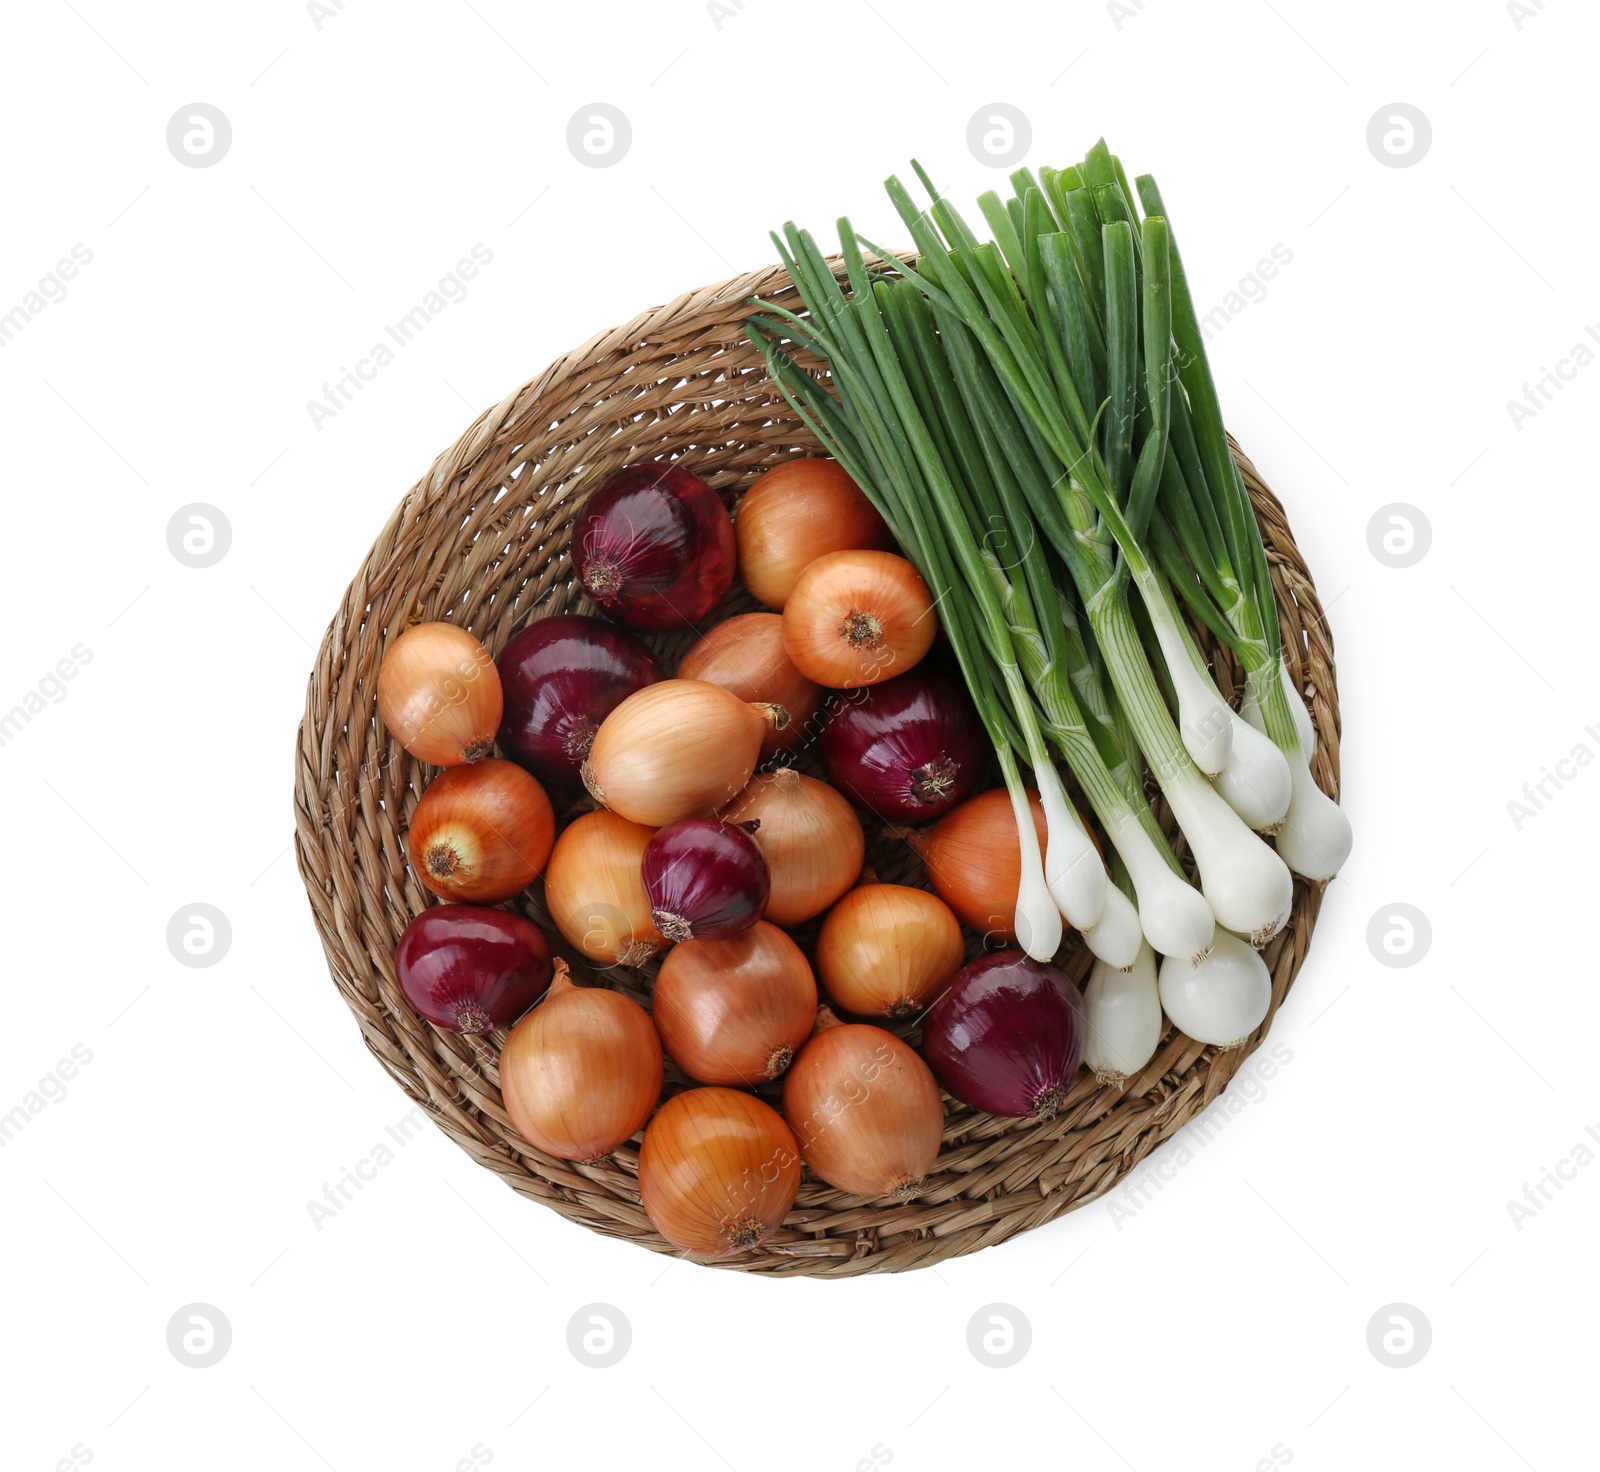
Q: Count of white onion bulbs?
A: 11